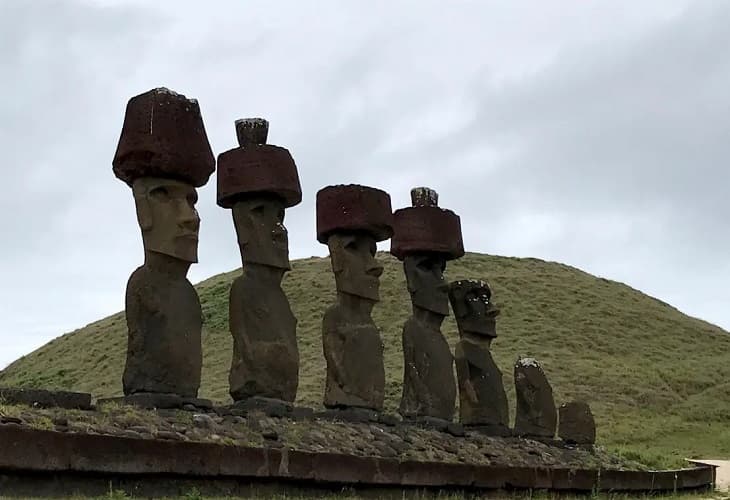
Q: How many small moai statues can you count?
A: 2